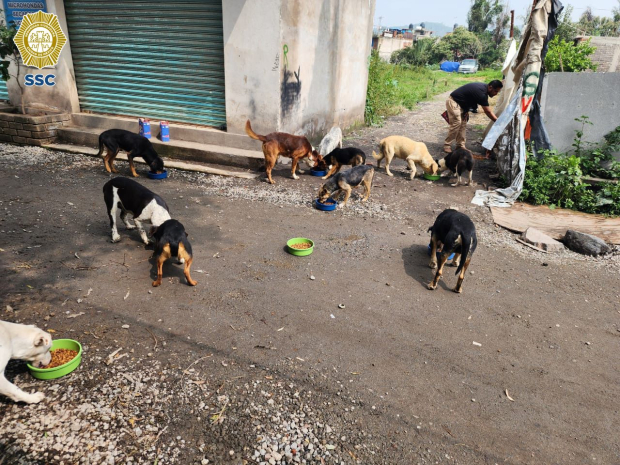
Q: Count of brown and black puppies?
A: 5